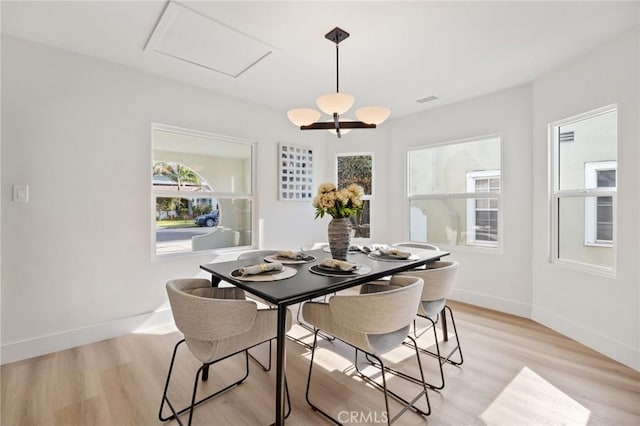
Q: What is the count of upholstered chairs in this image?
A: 6